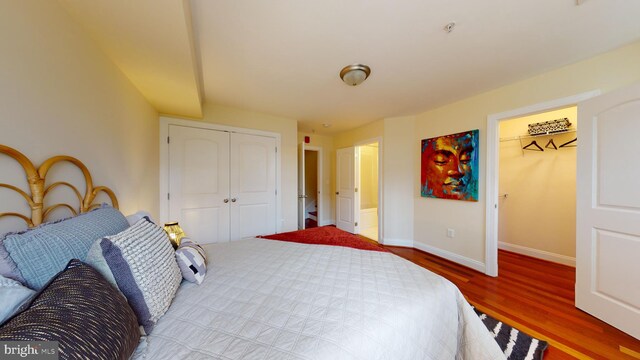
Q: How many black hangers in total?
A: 3